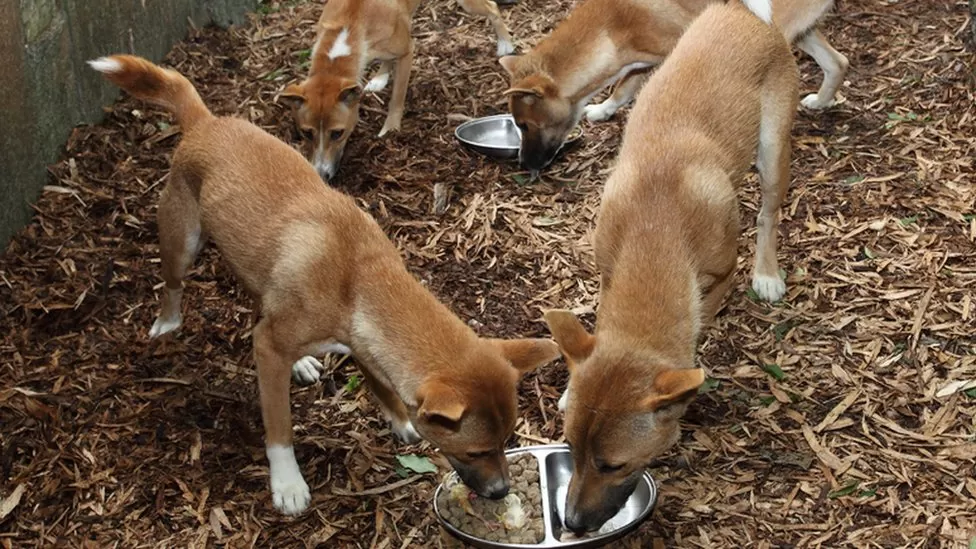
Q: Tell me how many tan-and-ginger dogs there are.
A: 4